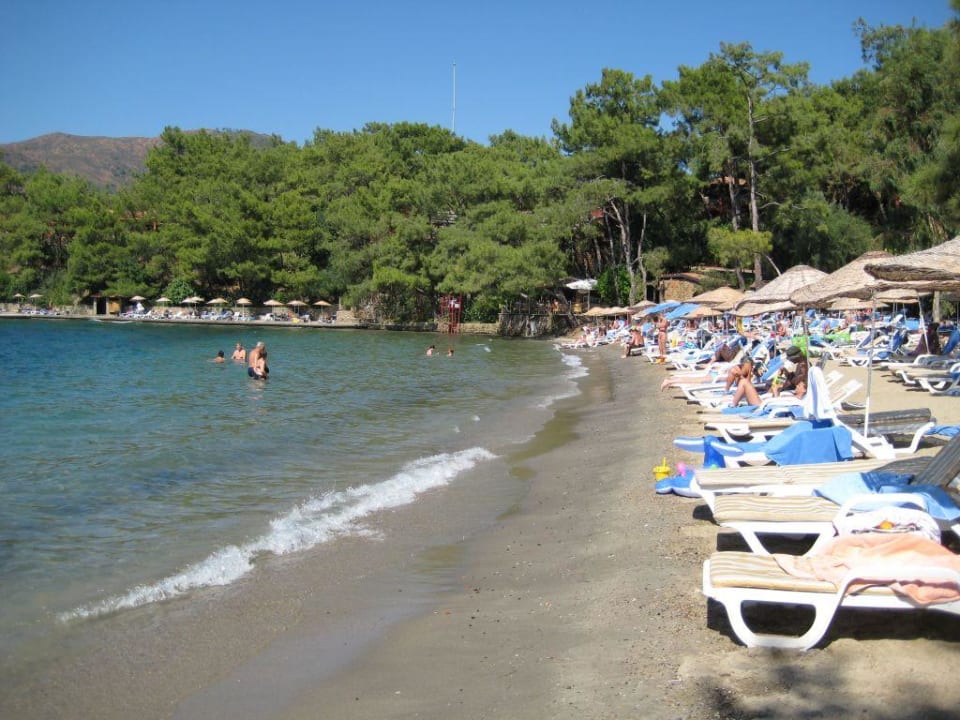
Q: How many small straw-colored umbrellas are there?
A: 11